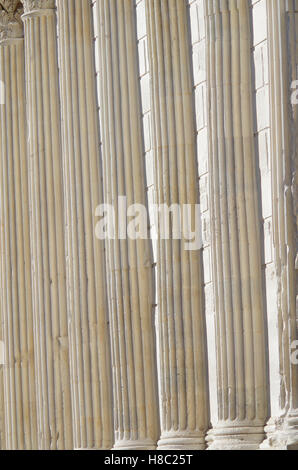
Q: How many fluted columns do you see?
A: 7